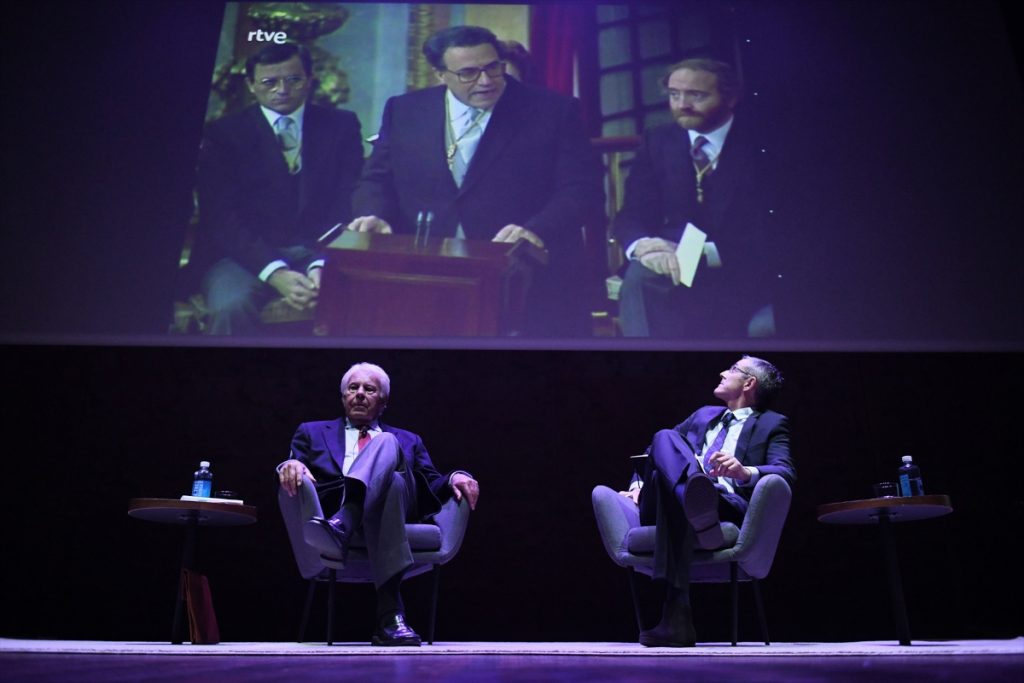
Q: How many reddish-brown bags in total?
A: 1